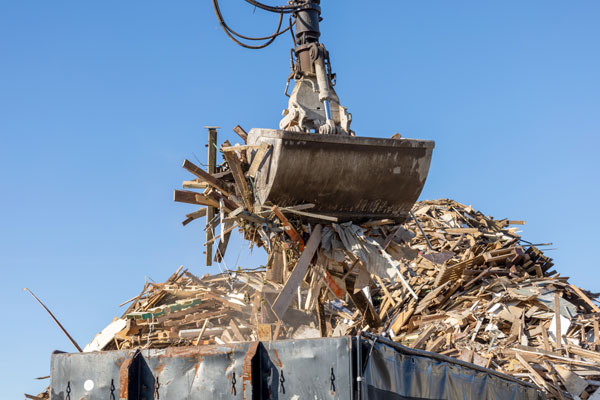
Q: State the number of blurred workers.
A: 0